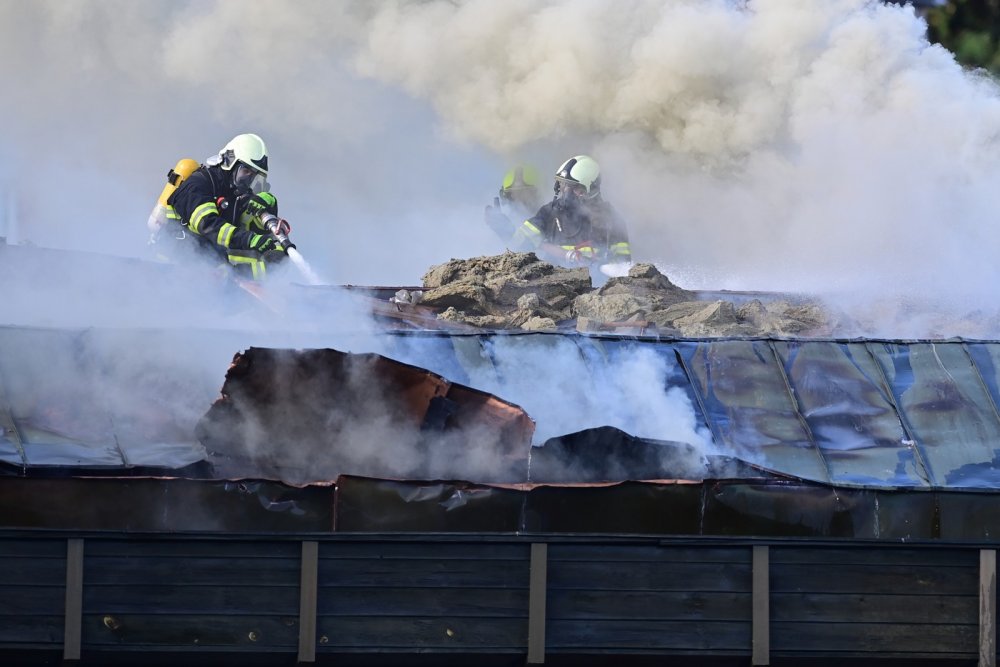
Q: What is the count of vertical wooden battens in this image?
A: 5